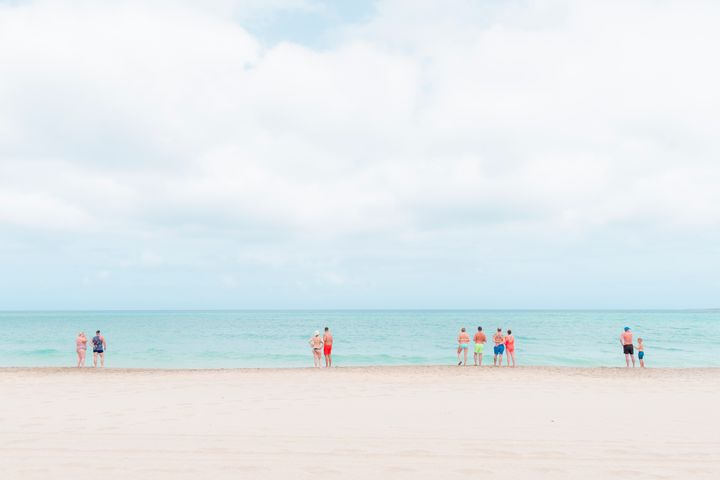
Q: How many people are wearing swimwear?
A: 10